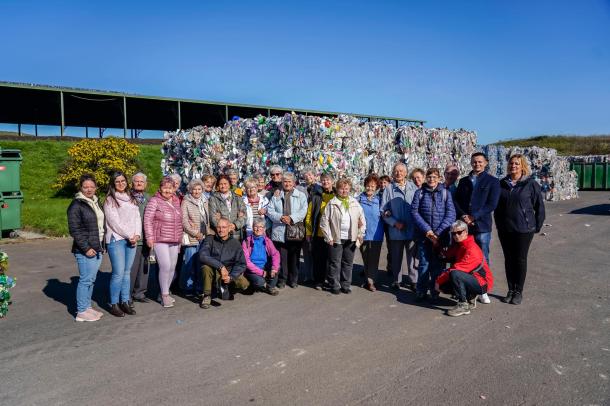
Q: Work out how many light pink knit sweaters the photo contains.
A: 1